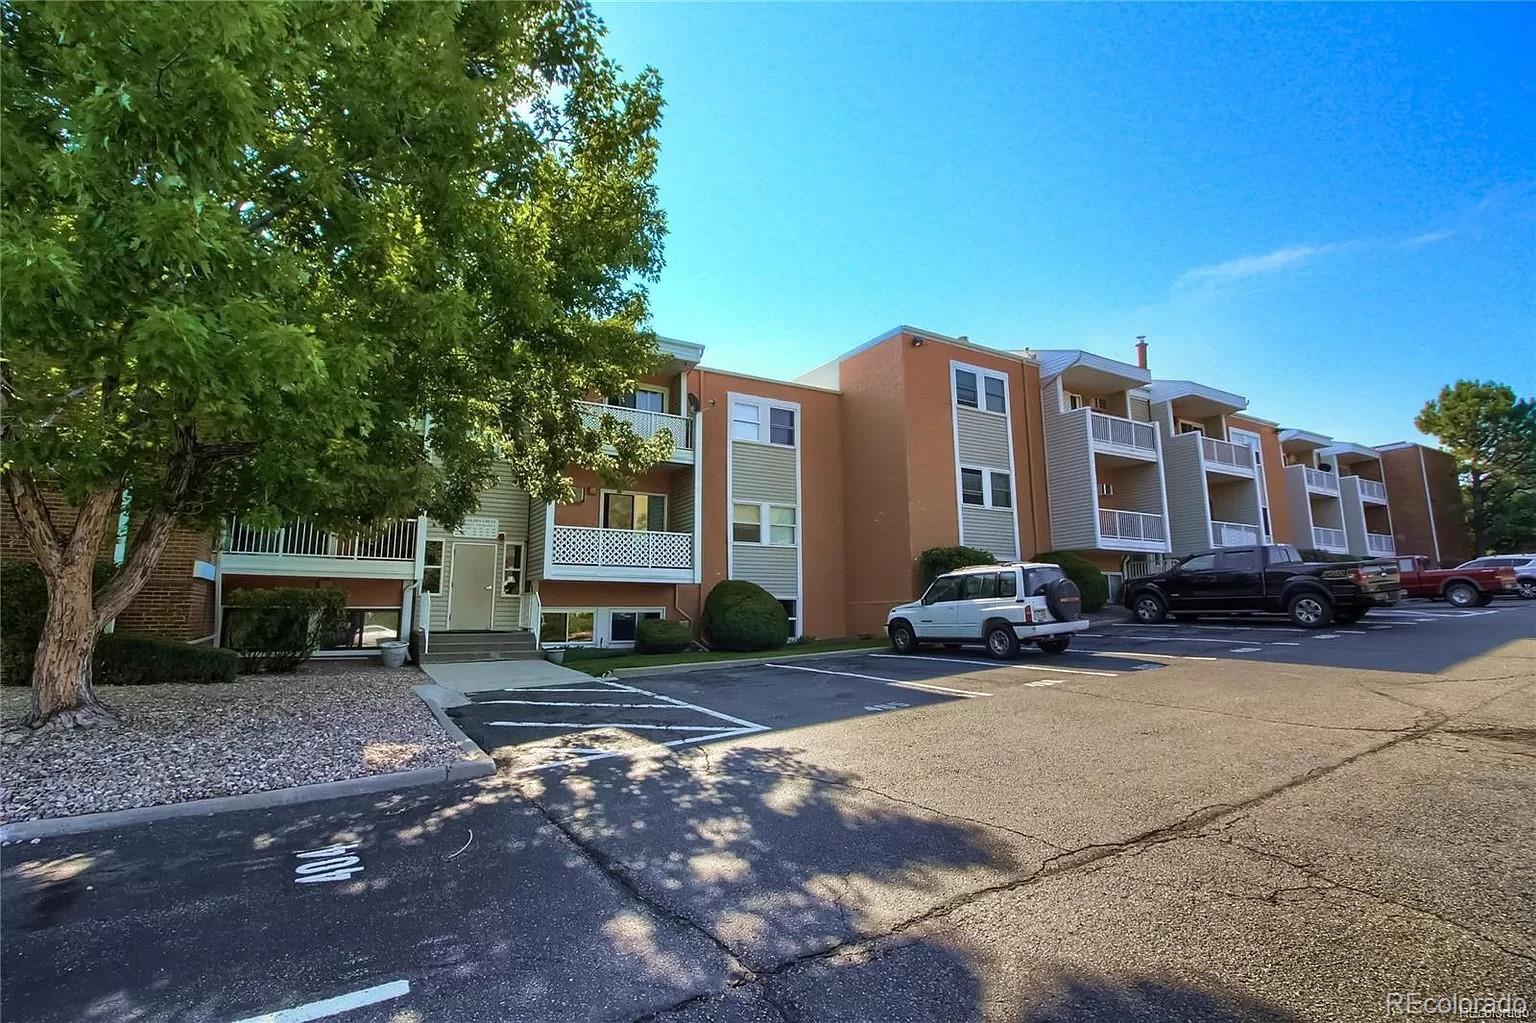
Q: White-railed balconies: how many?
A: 11